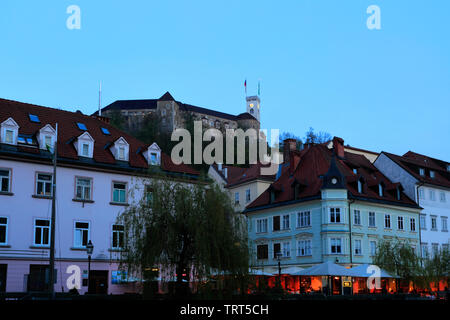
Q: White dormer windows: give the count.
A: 5